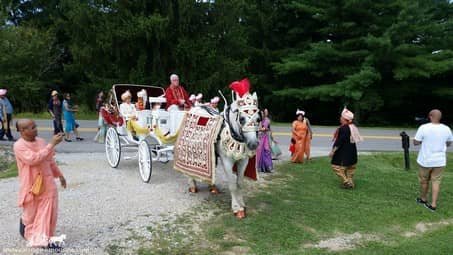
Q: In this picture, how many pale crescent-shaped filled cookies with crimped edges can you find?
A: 0